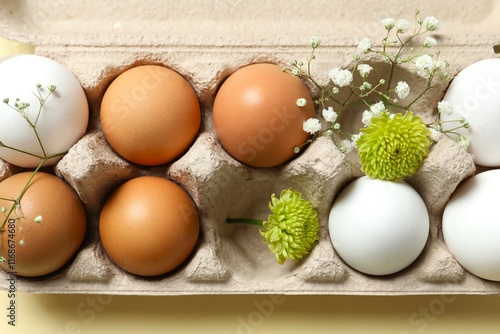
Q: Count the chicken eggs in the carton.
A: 8